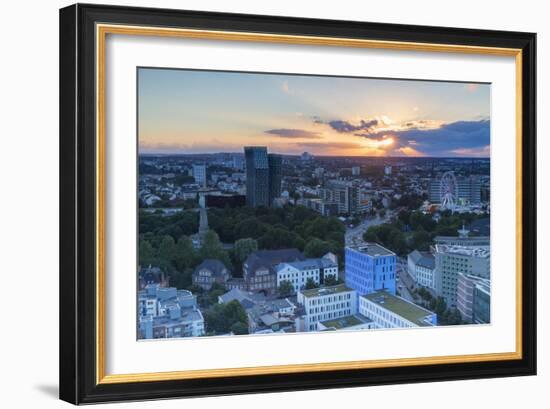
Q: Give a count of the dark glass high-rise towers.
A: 2